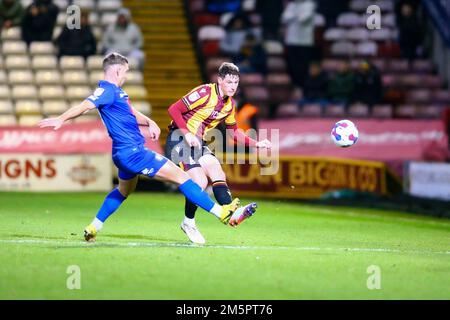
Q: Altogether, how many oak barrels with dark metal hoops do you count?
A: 0